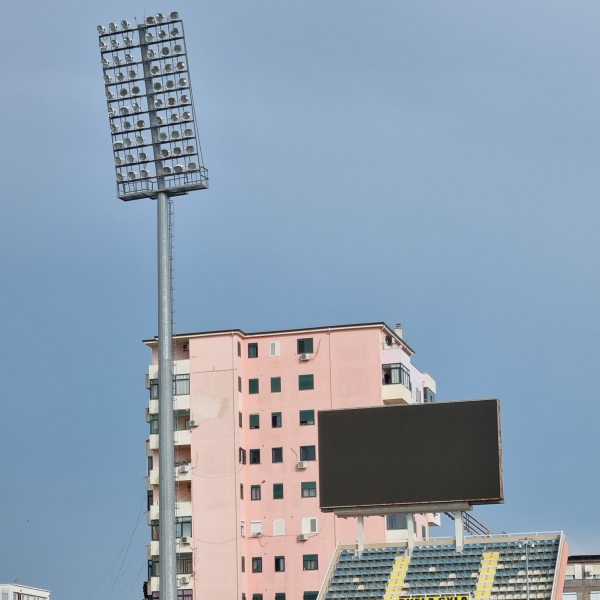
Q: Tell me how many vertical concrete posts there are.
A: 3